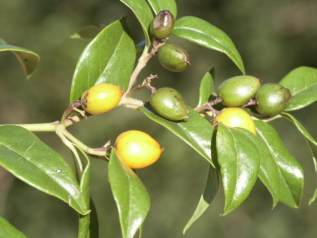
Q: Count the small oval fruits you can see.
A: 8